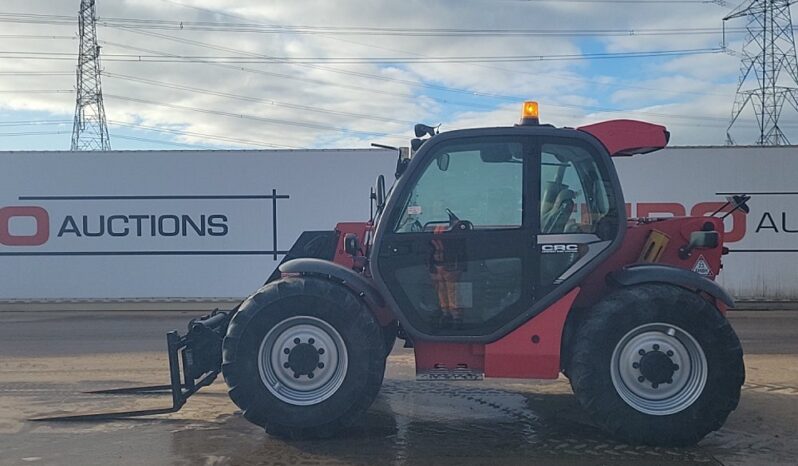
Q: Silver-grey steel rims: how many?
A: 2